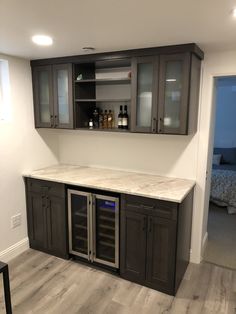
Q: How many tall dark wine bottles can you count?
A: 2